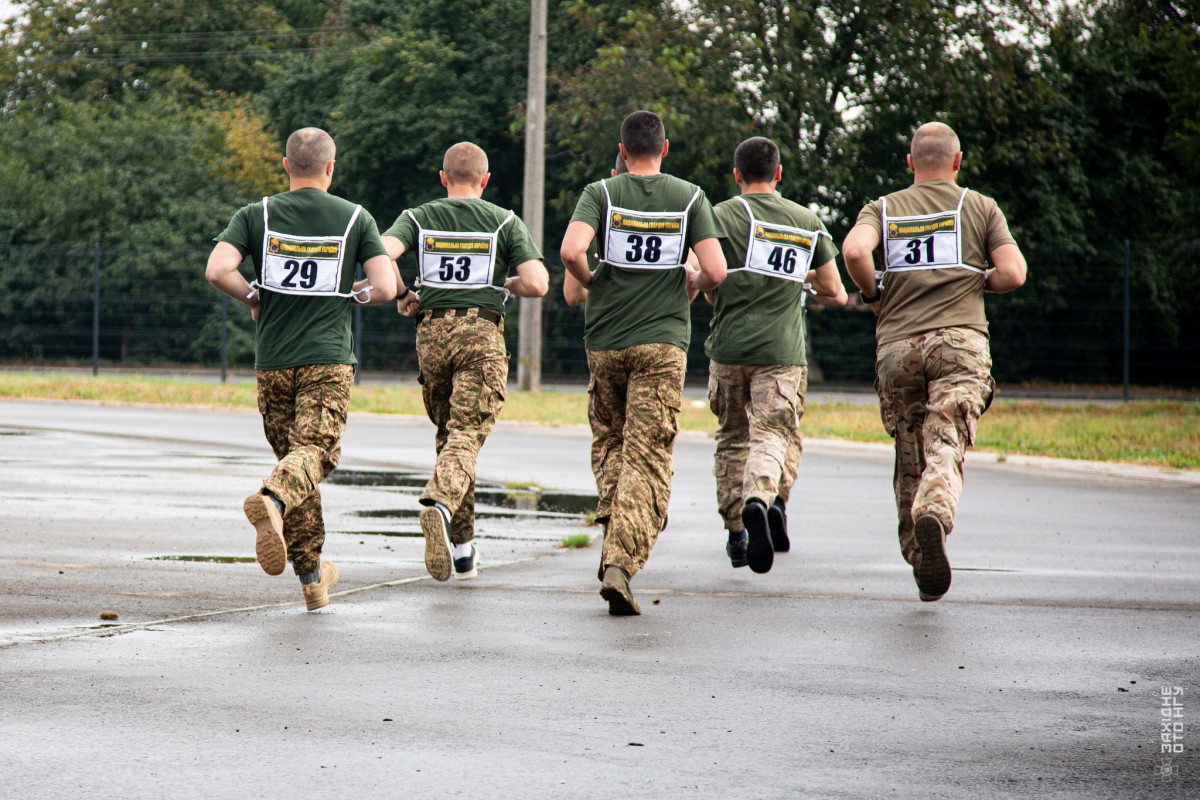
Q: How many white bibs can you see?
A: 5